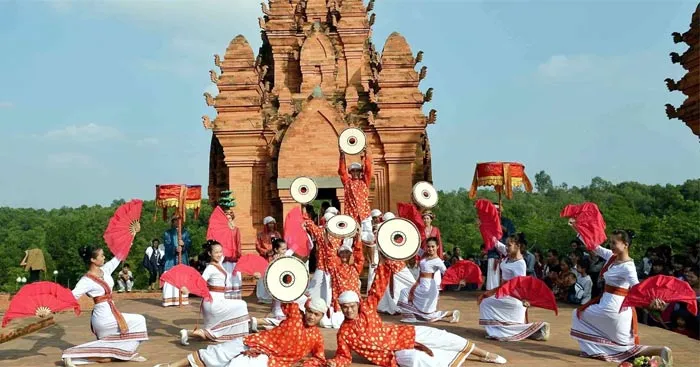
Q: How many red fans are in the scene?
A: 12